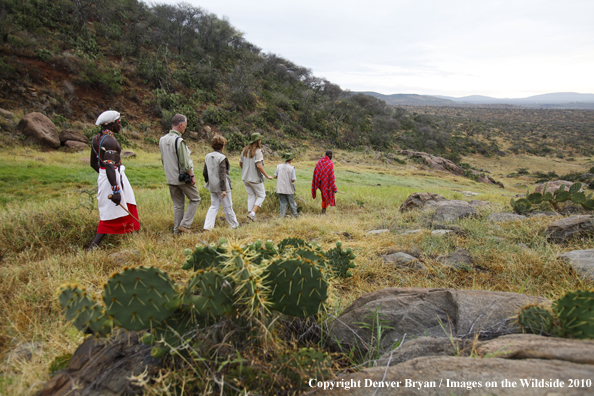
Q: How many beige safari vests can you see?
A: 4